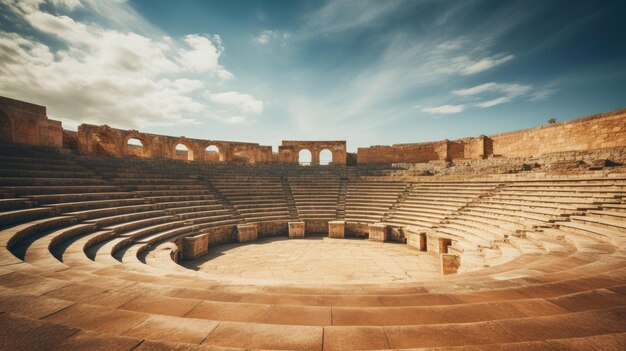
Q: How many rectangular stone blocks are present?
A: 8